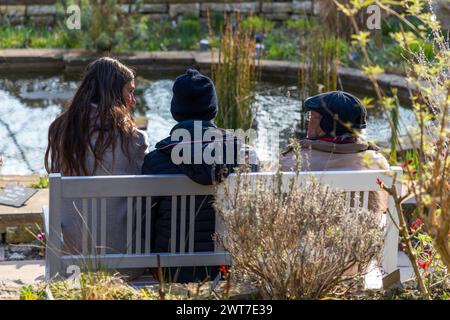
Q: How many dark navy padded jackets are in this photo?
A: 1